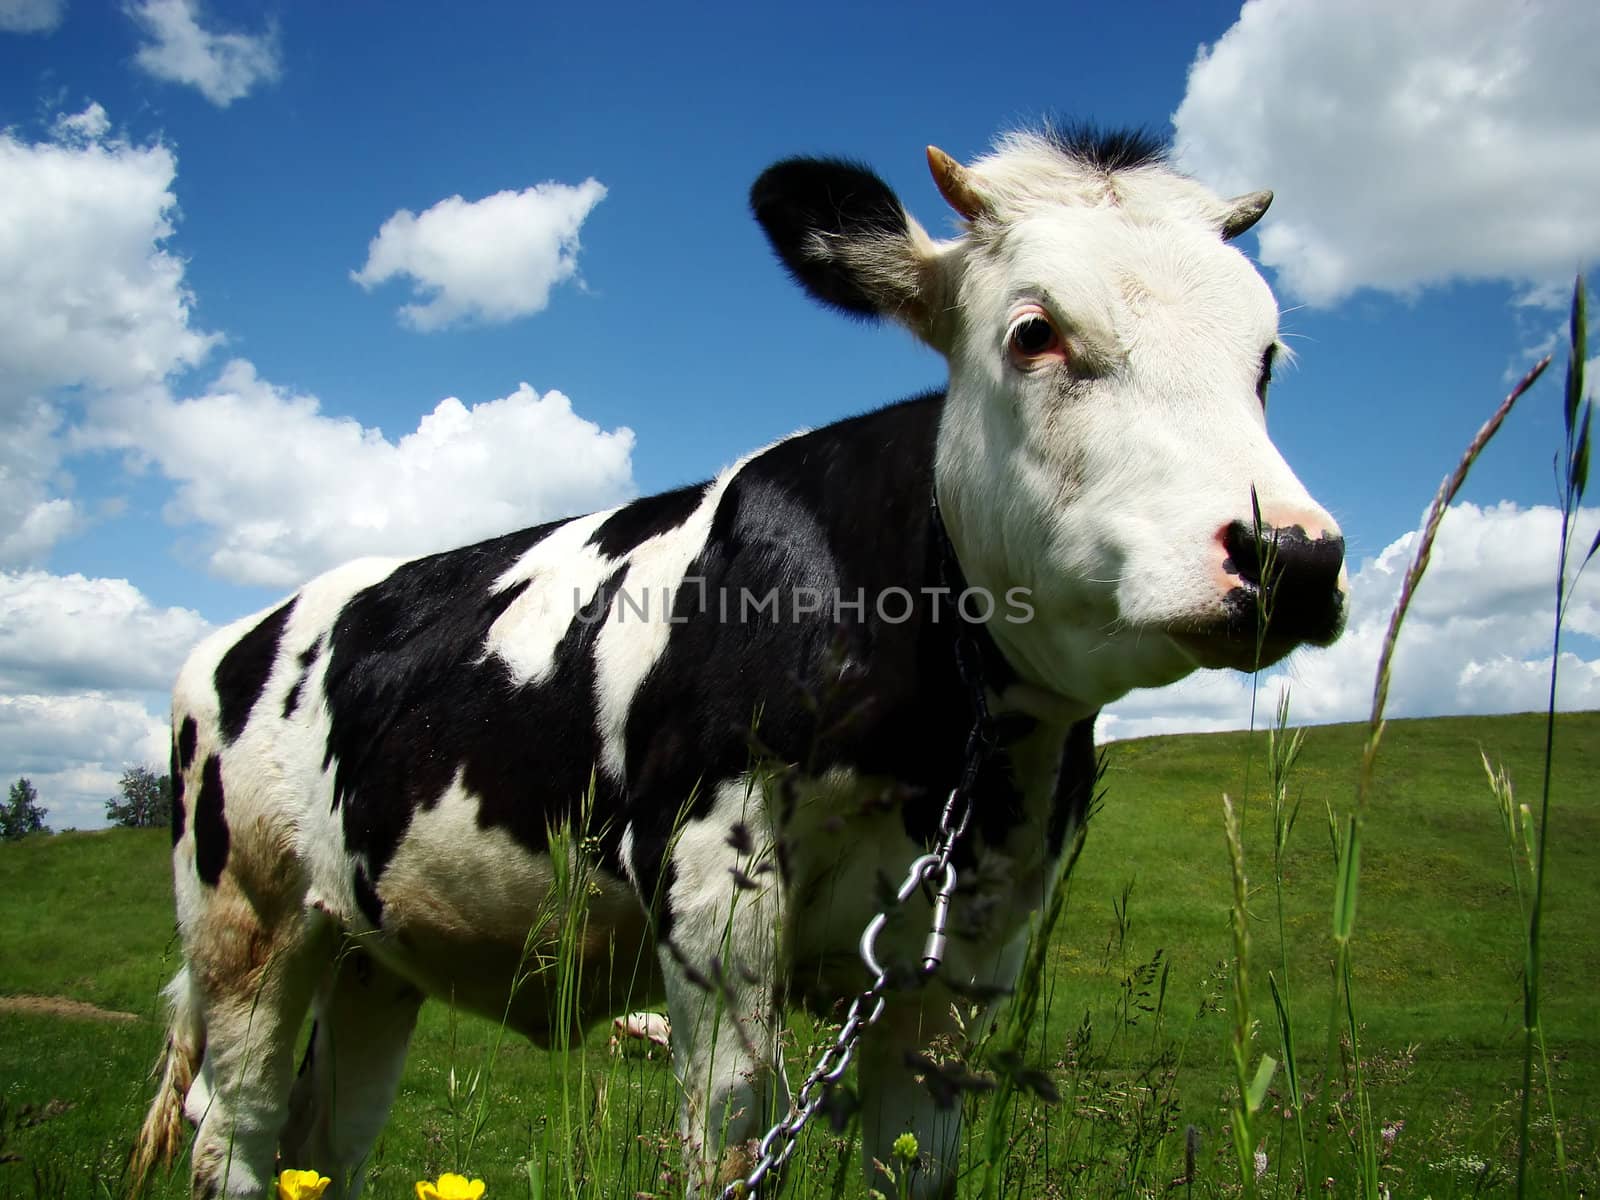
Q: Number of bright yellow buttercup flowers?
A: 2